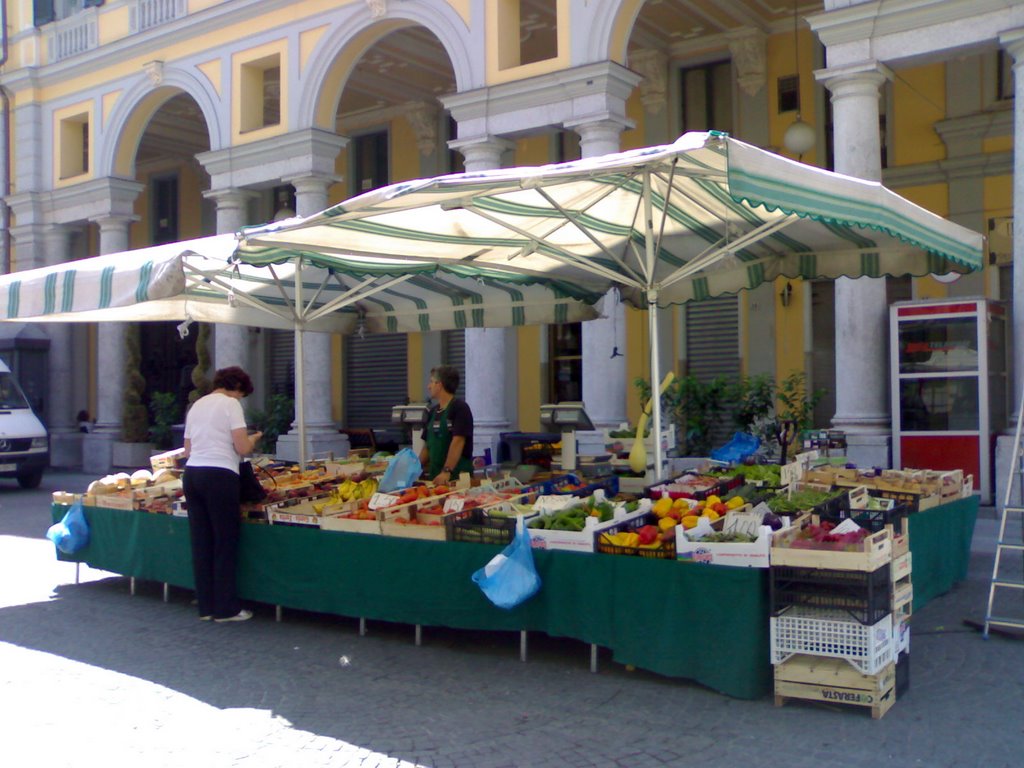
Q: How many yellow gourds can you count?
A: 1